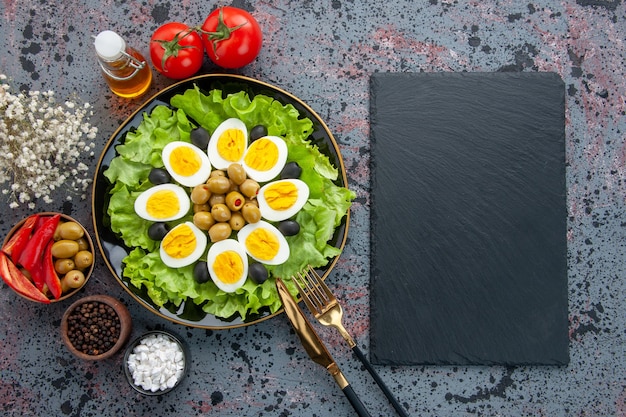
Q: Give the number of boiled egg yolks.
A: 8